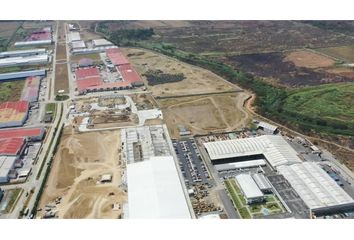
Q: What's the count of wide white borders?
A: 2